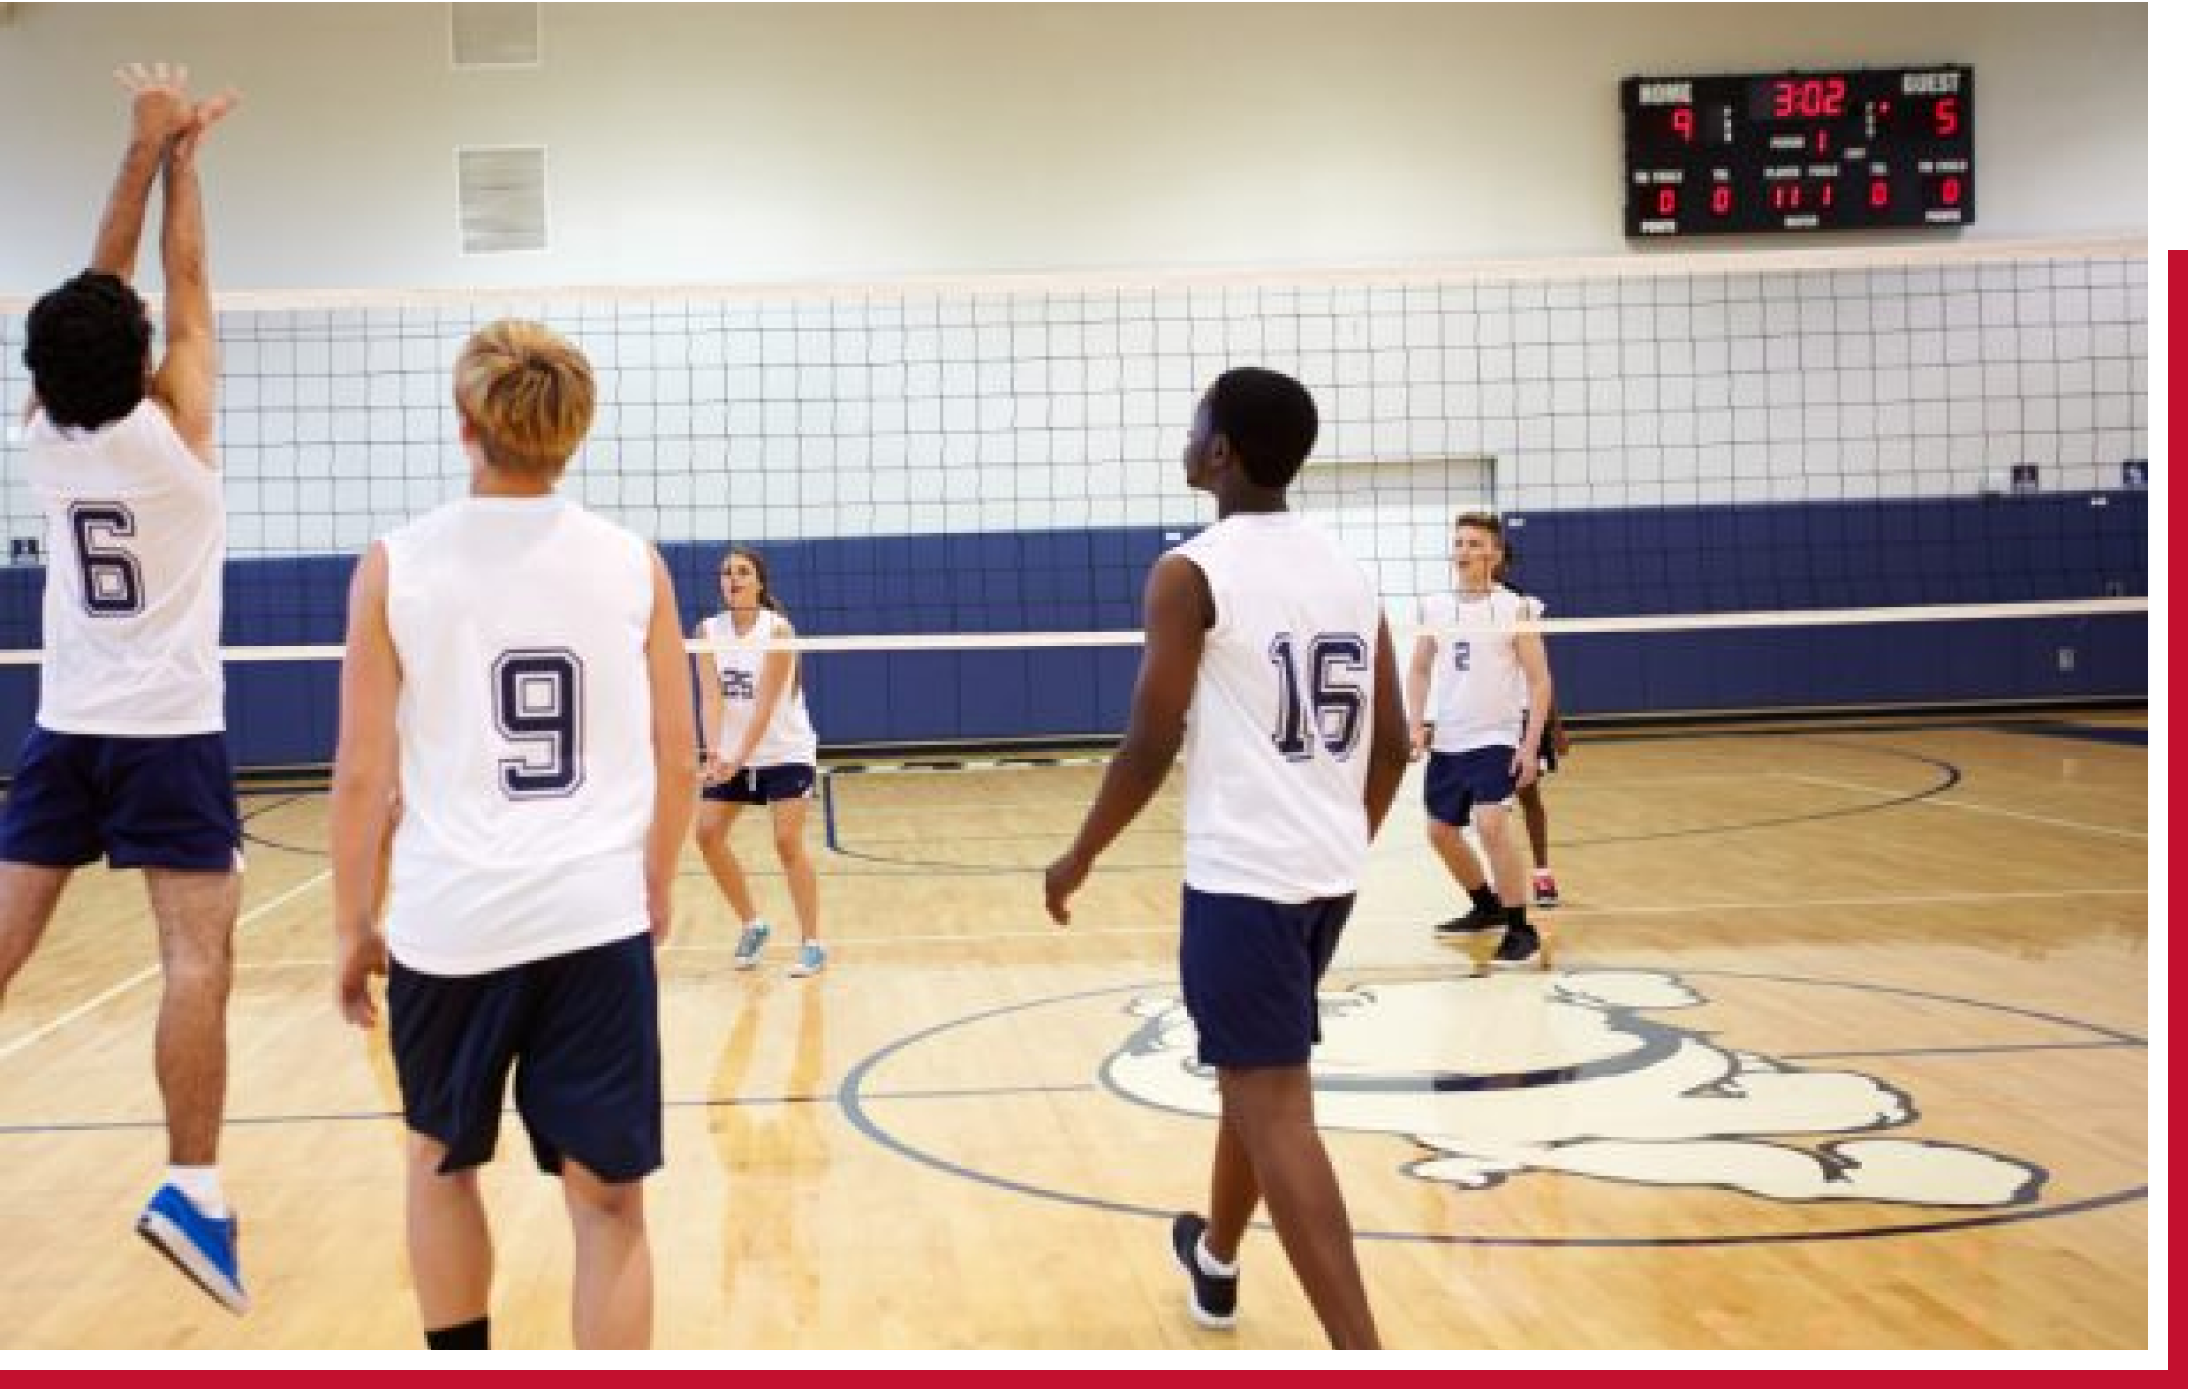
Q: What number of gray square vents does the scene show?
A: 2